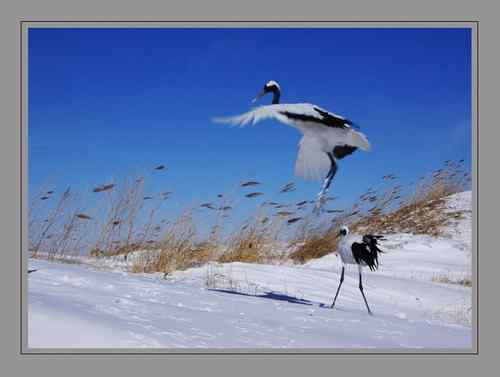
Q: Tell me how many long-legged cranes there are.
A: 2